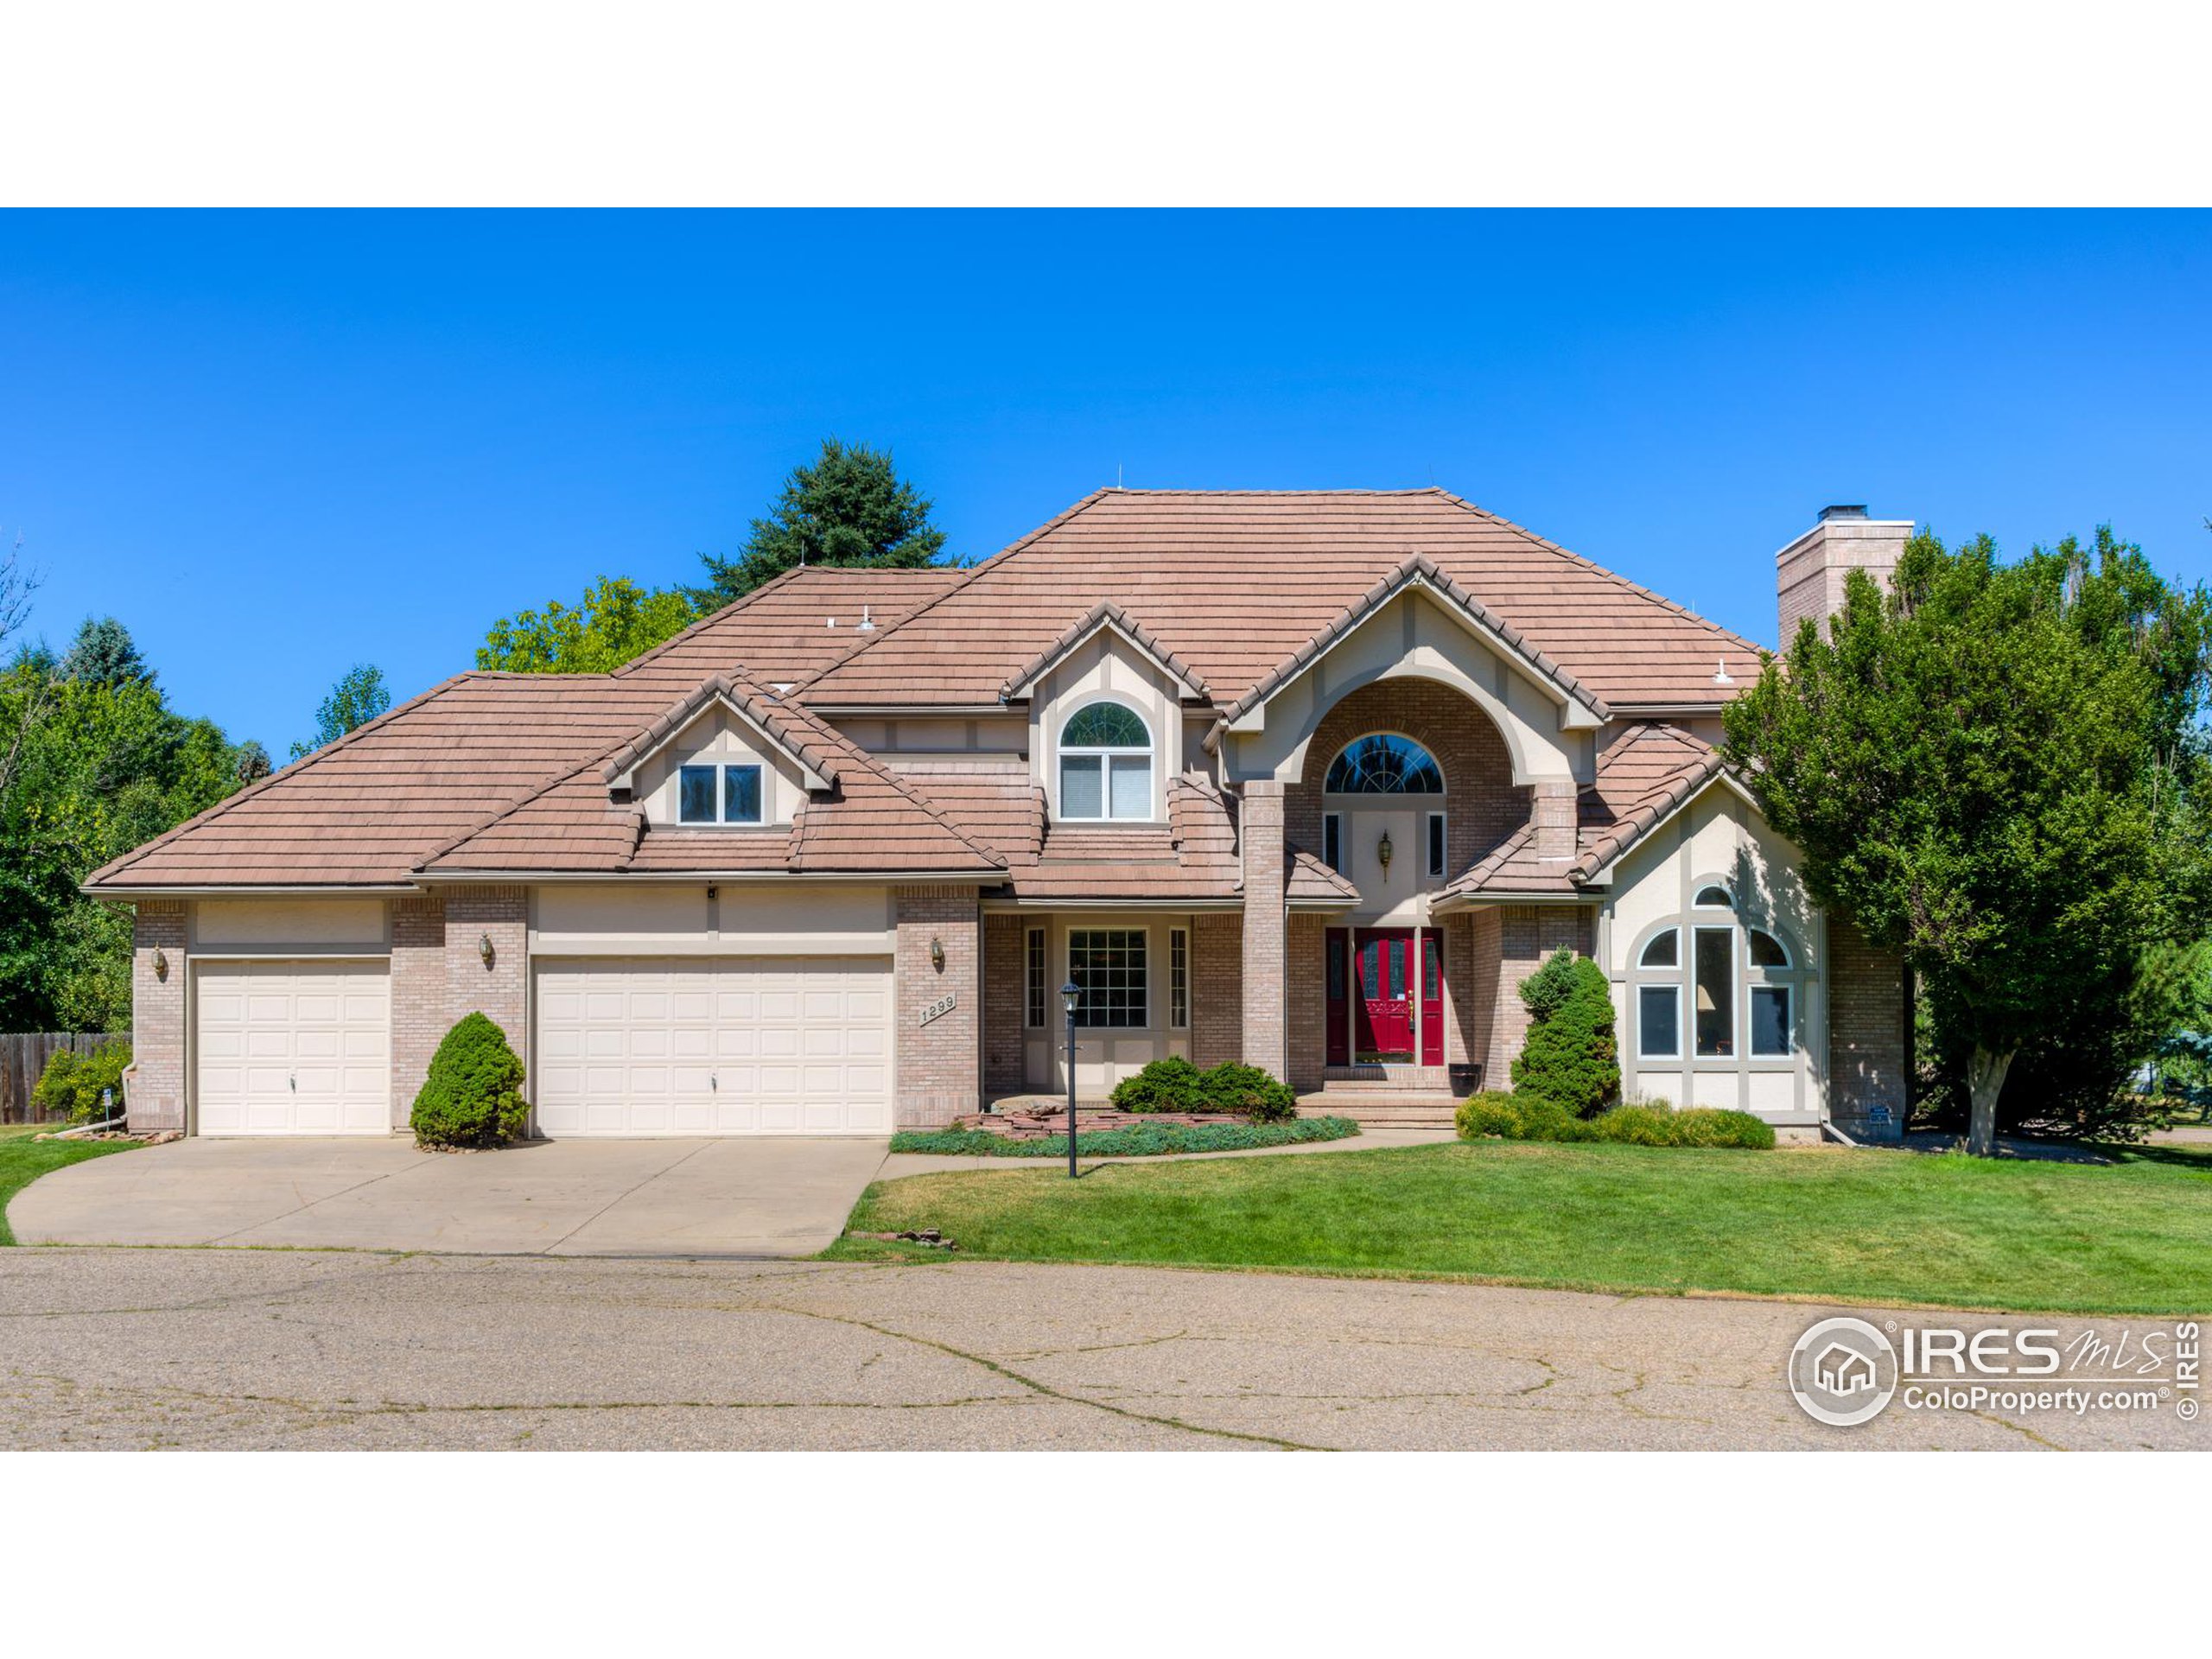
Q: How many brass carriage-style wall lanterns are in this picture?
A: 4